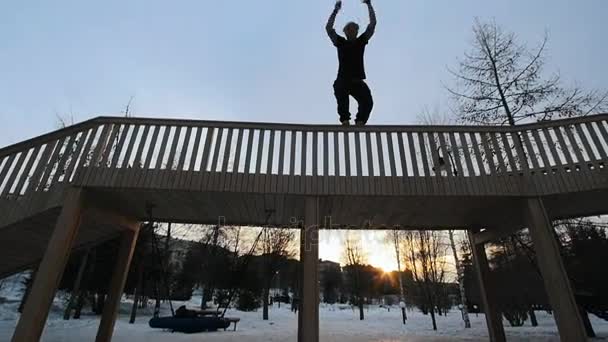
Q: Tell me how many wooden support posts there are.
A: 5